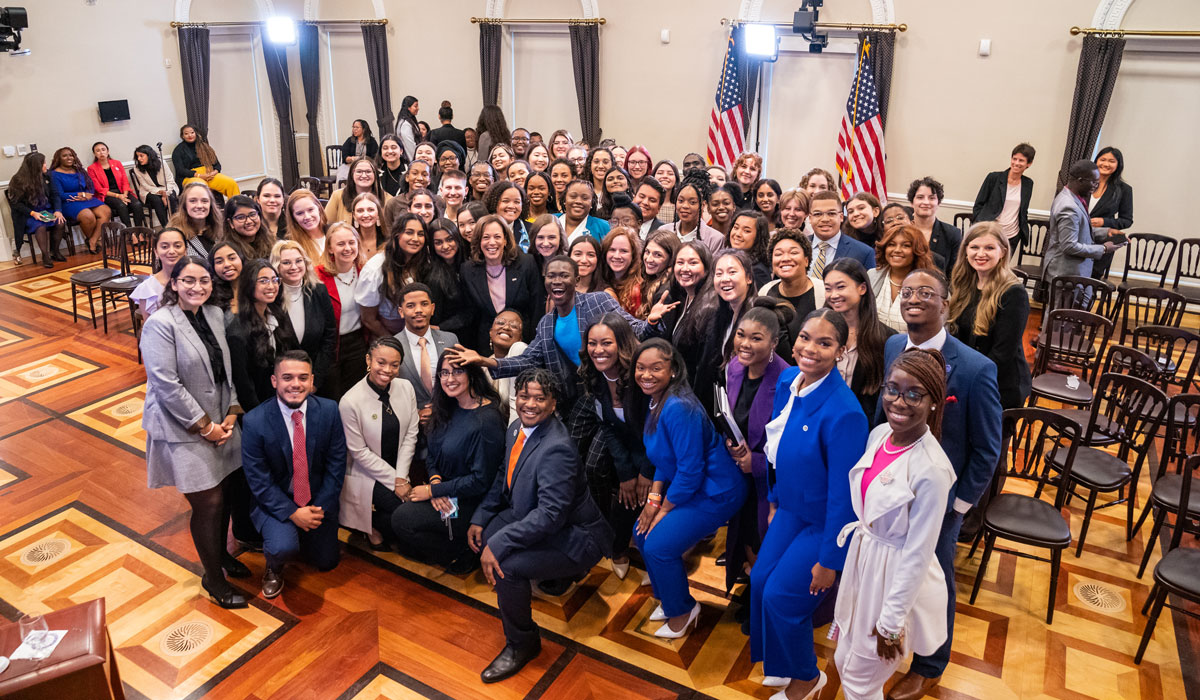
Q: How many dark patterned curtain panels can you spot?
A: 9